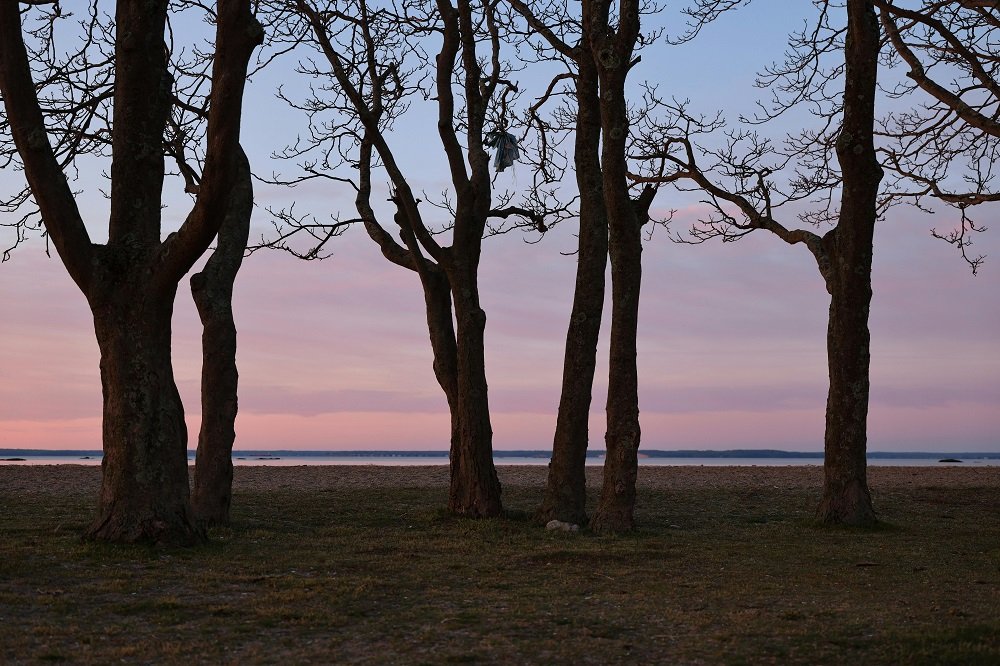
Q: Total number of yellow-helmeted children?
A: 0